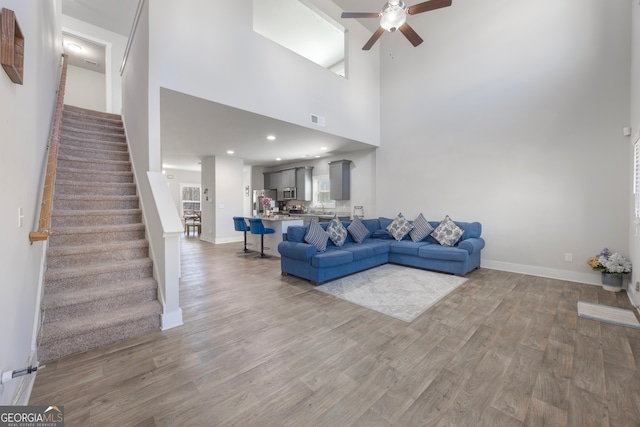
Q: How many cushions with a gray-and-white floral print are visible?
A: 3